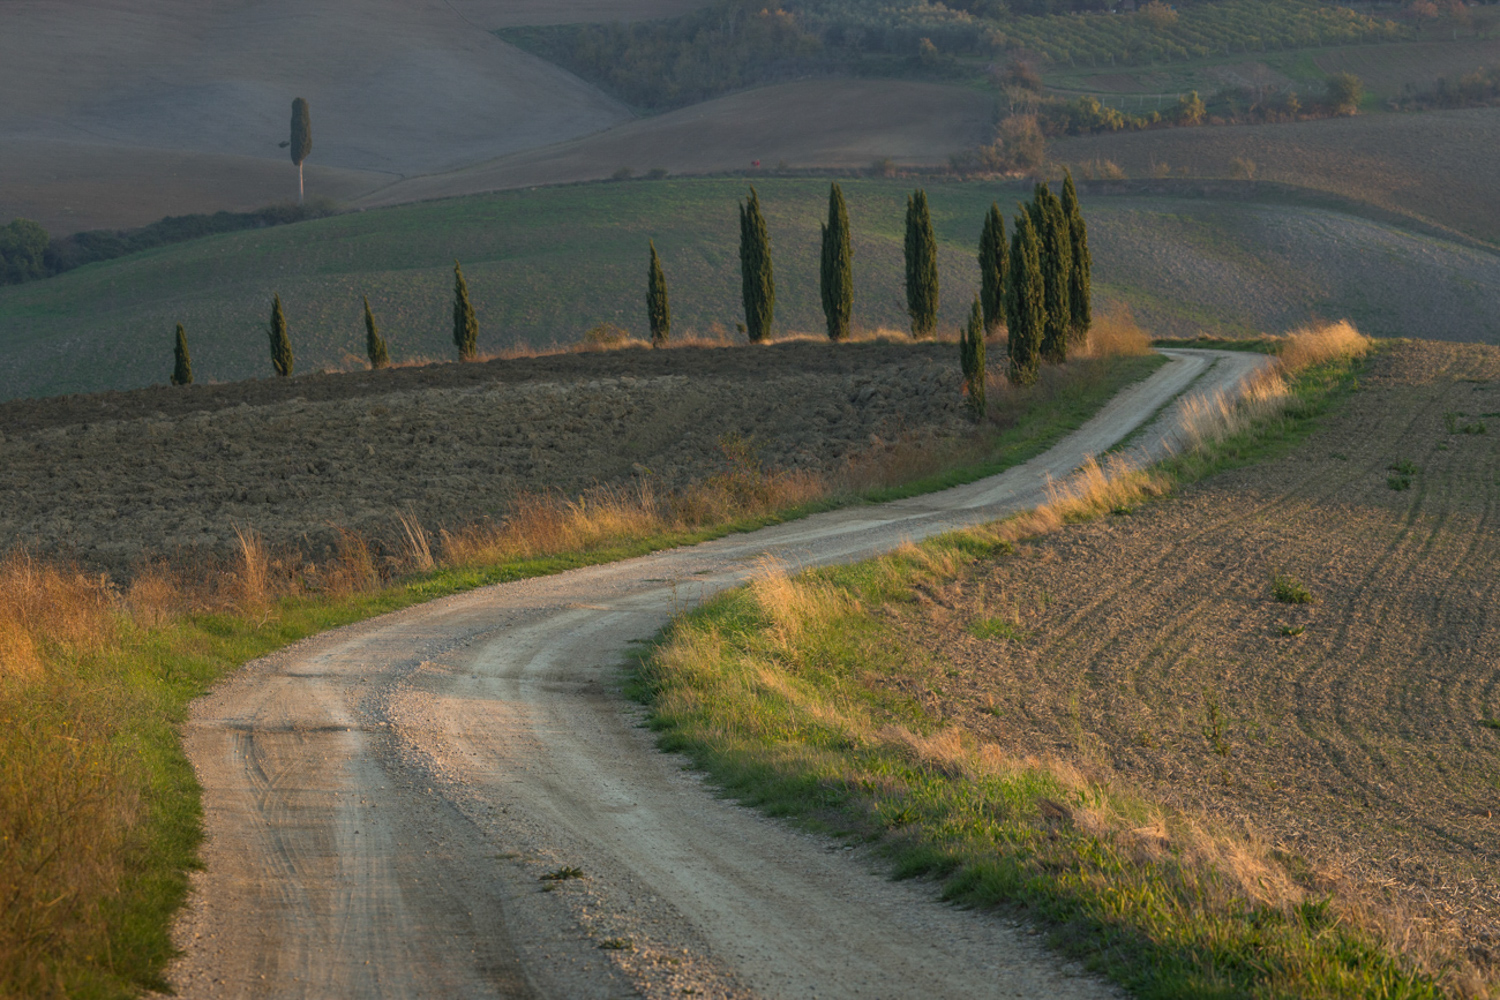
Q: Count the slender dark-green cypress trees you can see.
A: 14